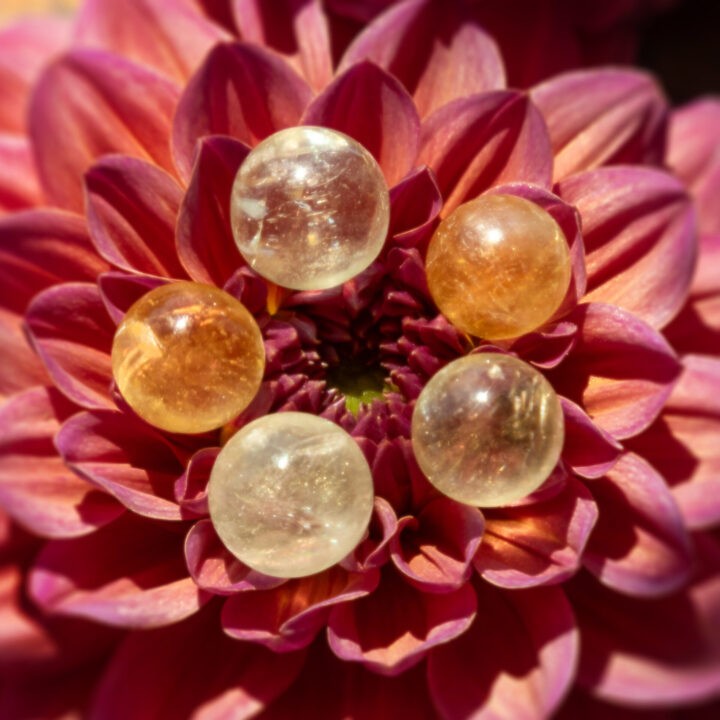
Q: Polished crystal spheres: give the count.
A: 5